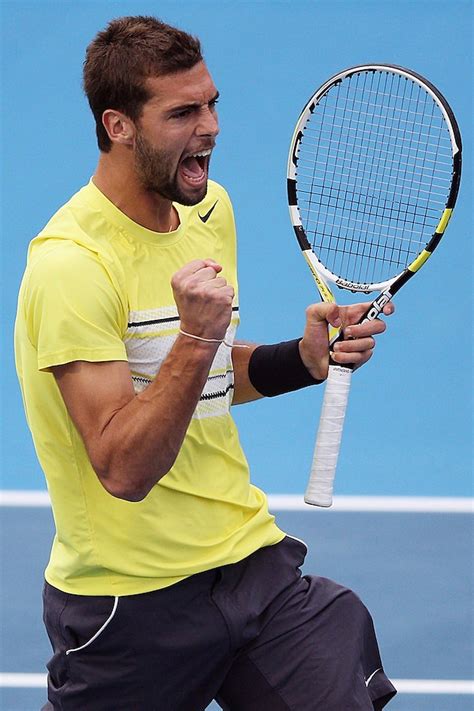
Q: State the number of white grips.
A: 1